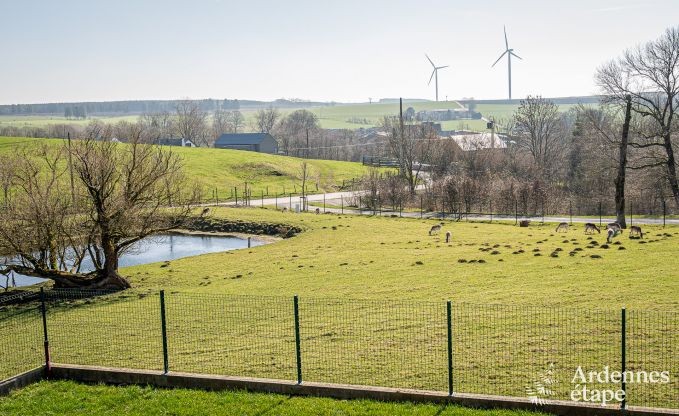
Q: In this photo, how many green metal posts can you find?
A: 5